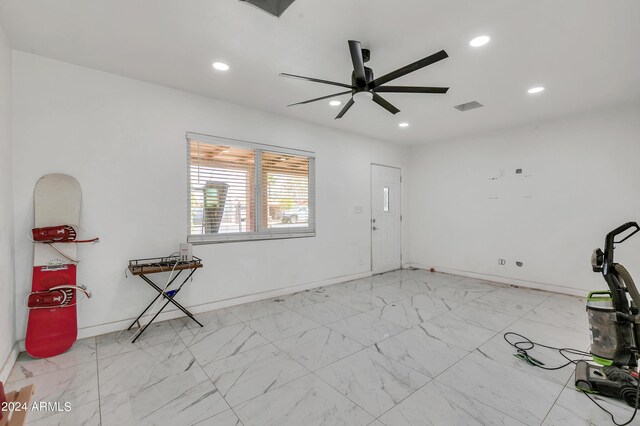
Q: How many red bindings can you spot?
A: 2